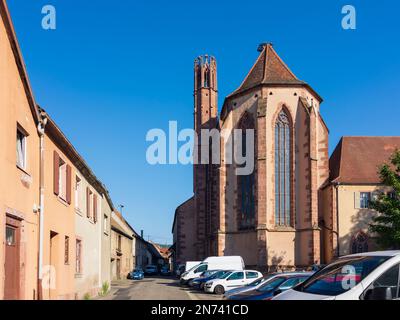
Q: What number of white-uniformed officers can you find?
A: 0